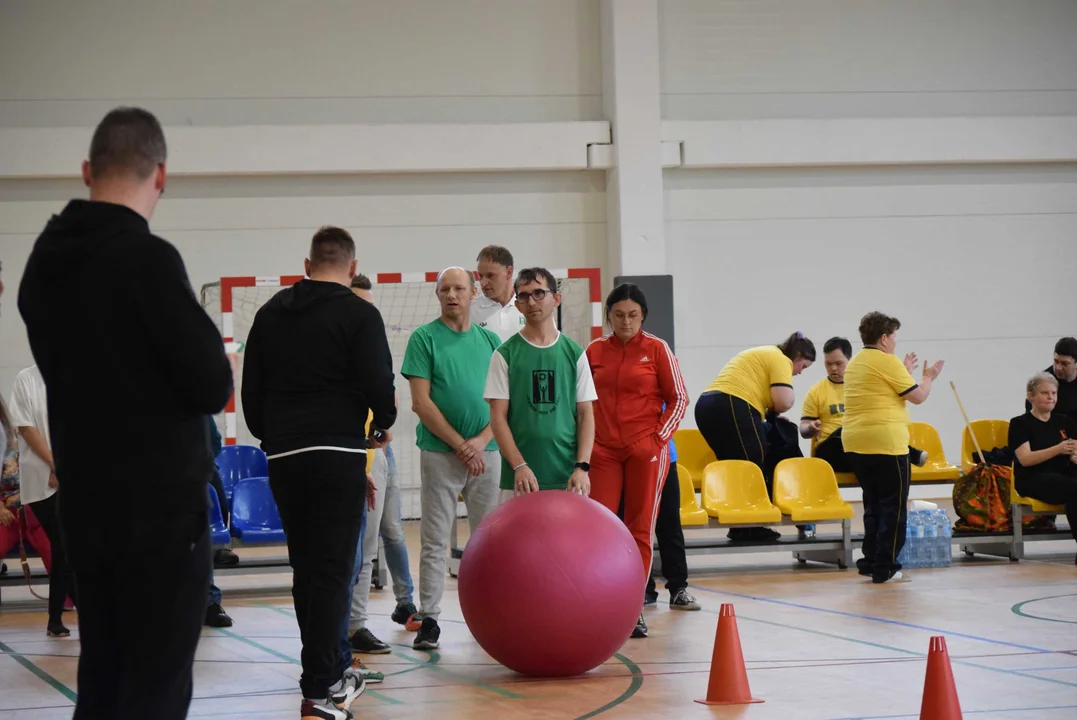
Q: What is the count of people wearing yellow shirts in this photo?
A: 3